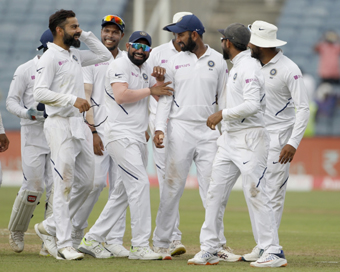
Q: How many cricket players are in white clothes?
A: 8